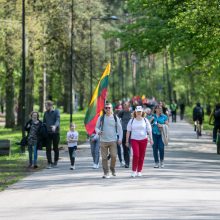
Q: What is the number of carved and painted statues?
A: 0